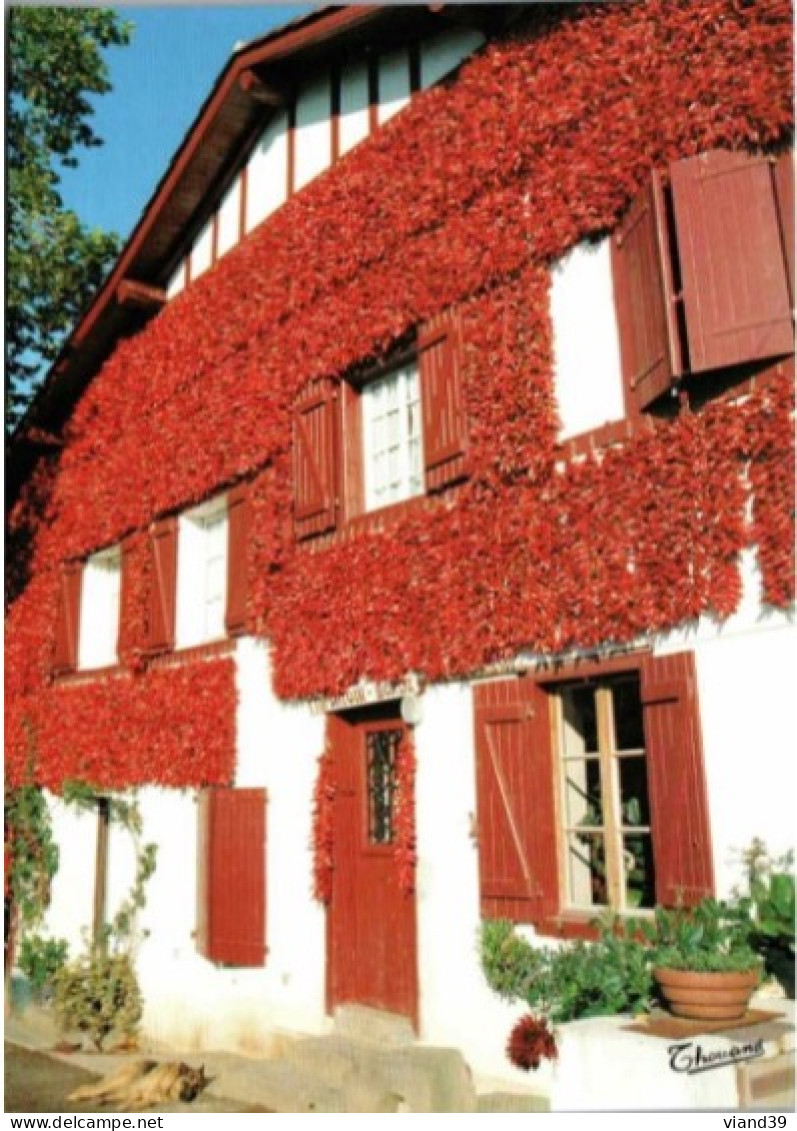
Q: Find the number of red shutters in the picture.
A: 11